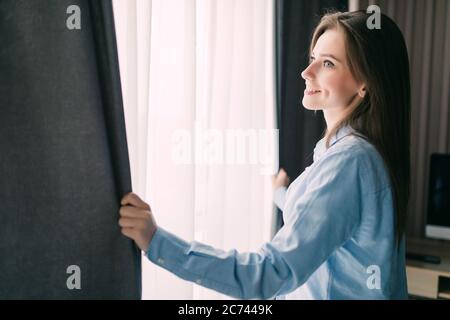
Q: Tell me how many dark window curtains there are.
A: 2